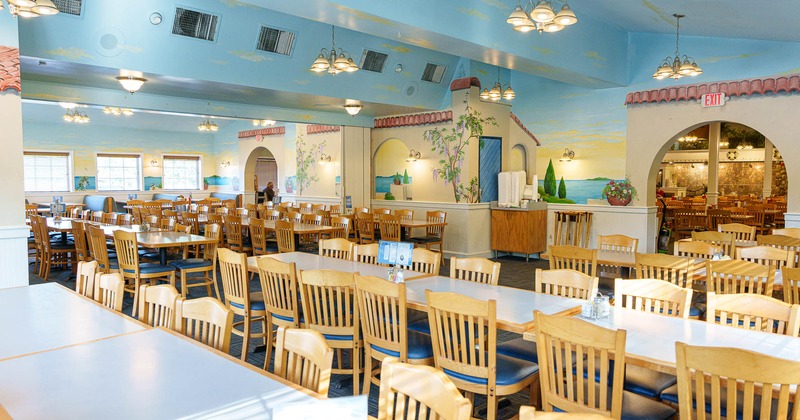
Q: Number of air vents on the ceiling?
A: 5